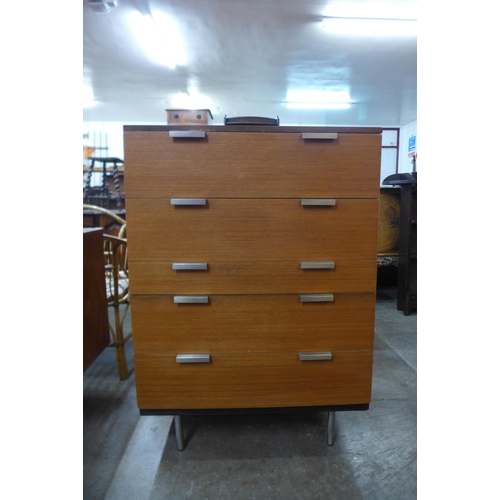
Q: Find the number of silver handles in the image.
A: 10